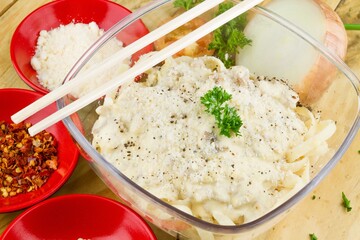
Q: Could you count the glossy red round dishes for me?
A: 3